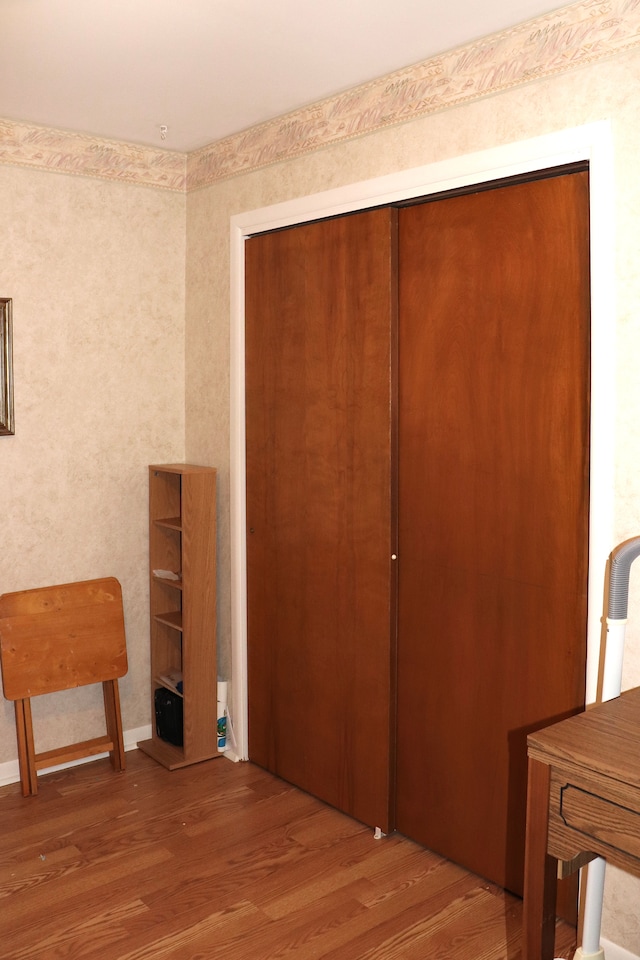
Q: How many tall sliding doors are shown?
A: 2